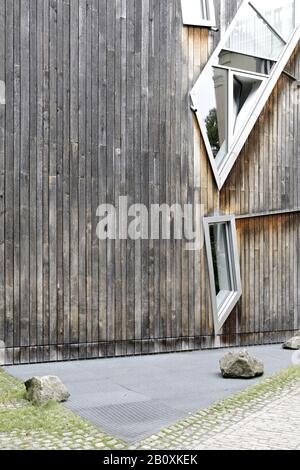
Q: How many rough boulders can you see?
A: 3